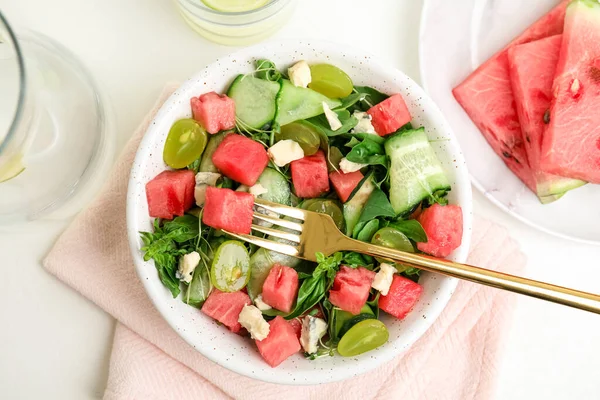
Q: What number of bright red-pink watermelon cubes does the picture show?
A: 13